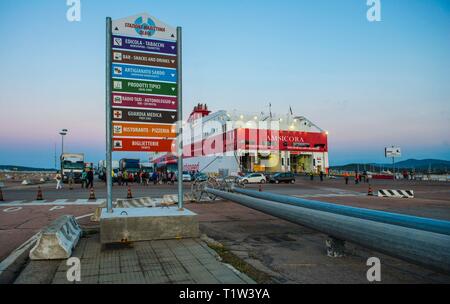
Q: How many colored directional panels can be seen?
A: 8